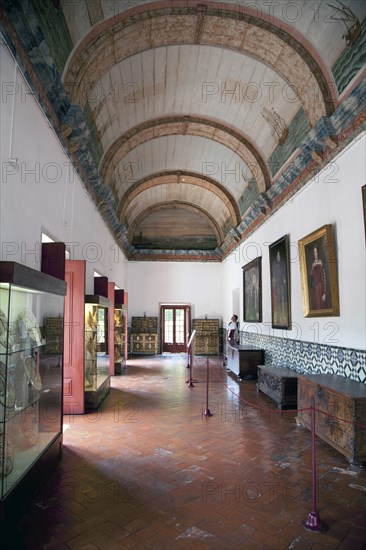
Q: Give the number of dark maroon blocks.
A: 3